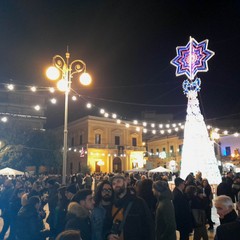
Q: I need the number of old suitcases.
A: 0